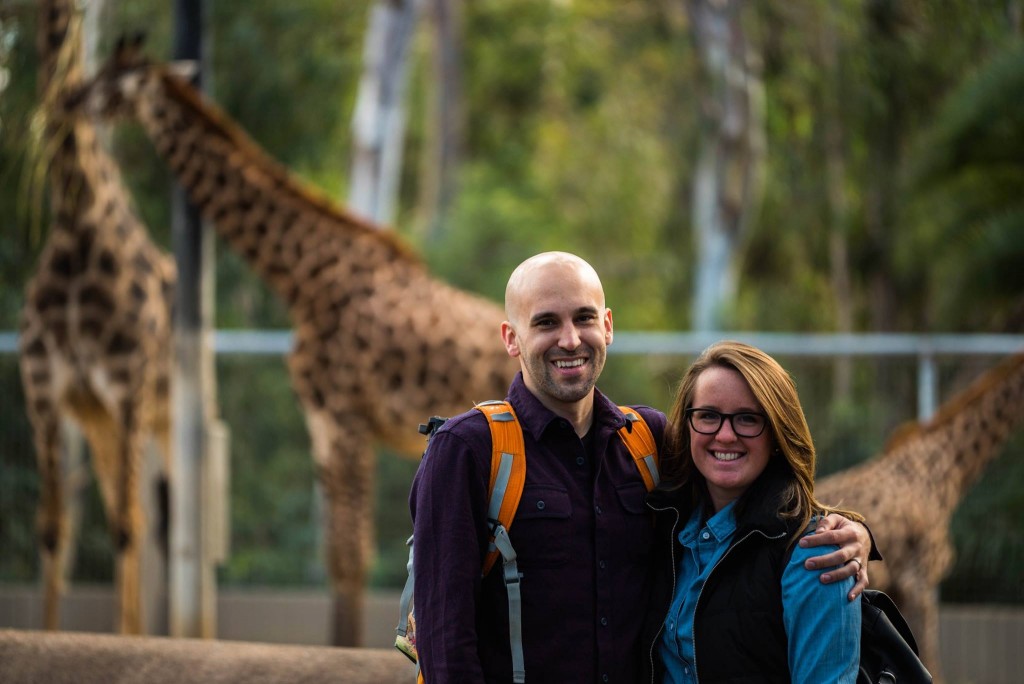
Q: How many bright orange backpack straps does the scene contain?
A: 2